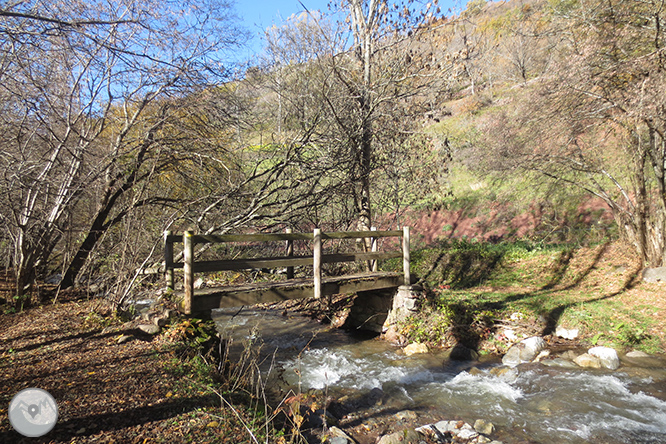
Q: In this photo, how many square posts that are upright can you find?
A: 6